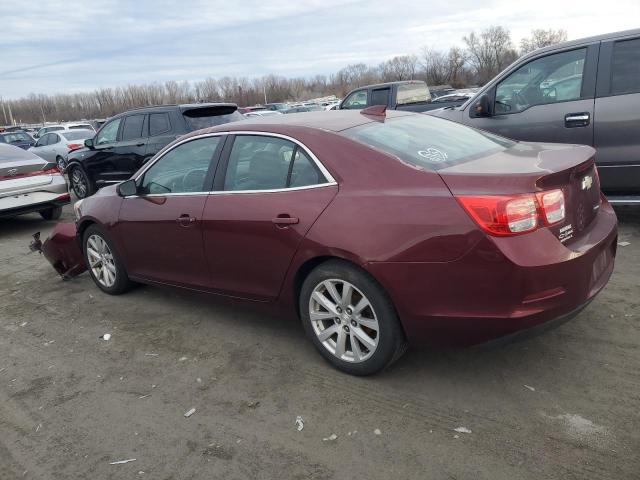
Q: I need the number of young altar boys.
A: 0